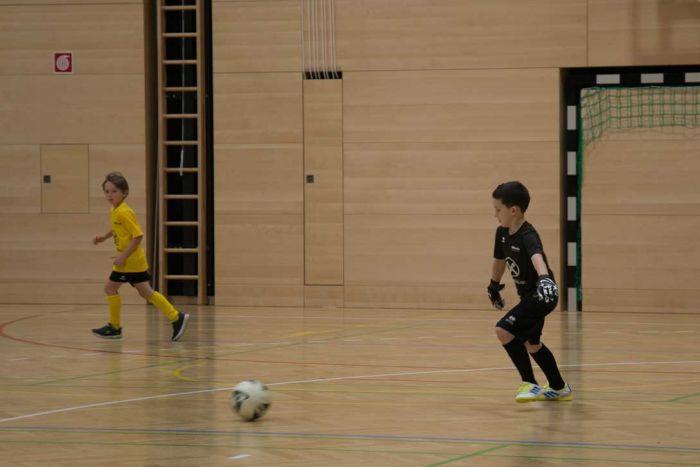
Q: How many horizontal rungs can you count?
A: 11